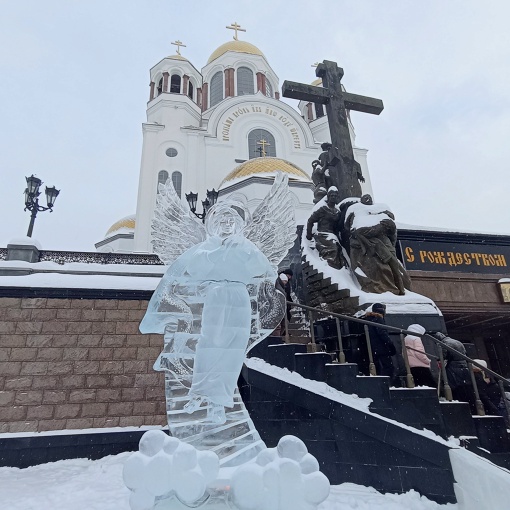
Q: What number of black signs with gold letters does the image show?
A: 1